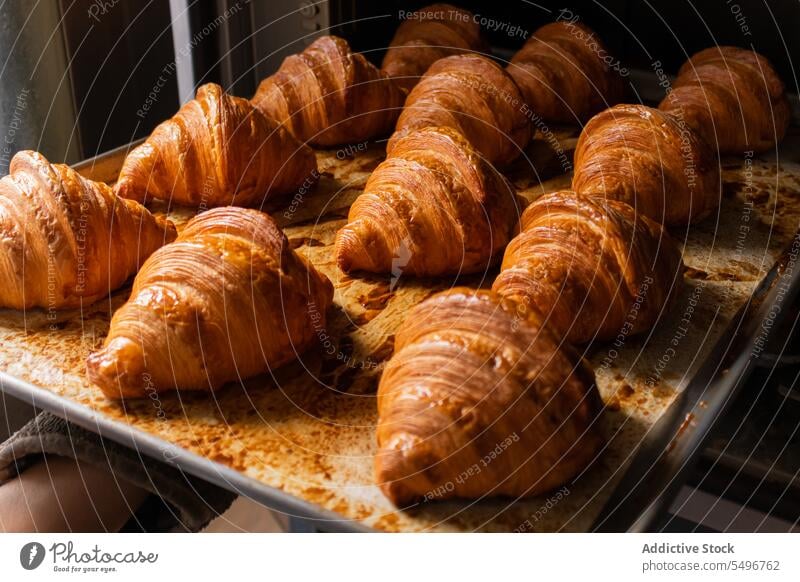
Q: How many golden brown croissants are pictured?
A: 12